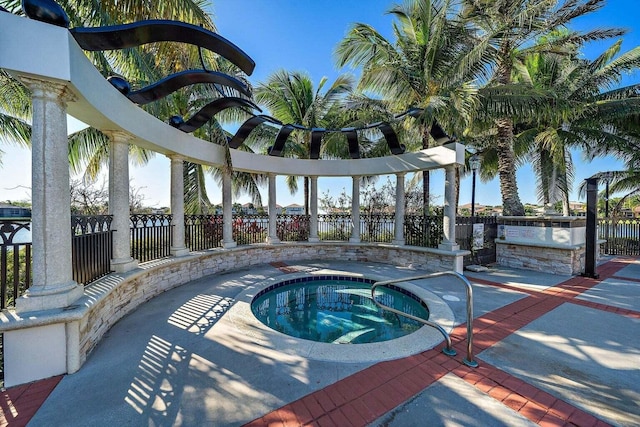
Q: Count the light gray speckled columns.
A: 9